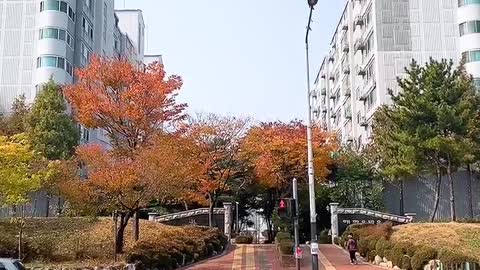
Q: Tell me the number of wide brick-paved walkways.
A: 2